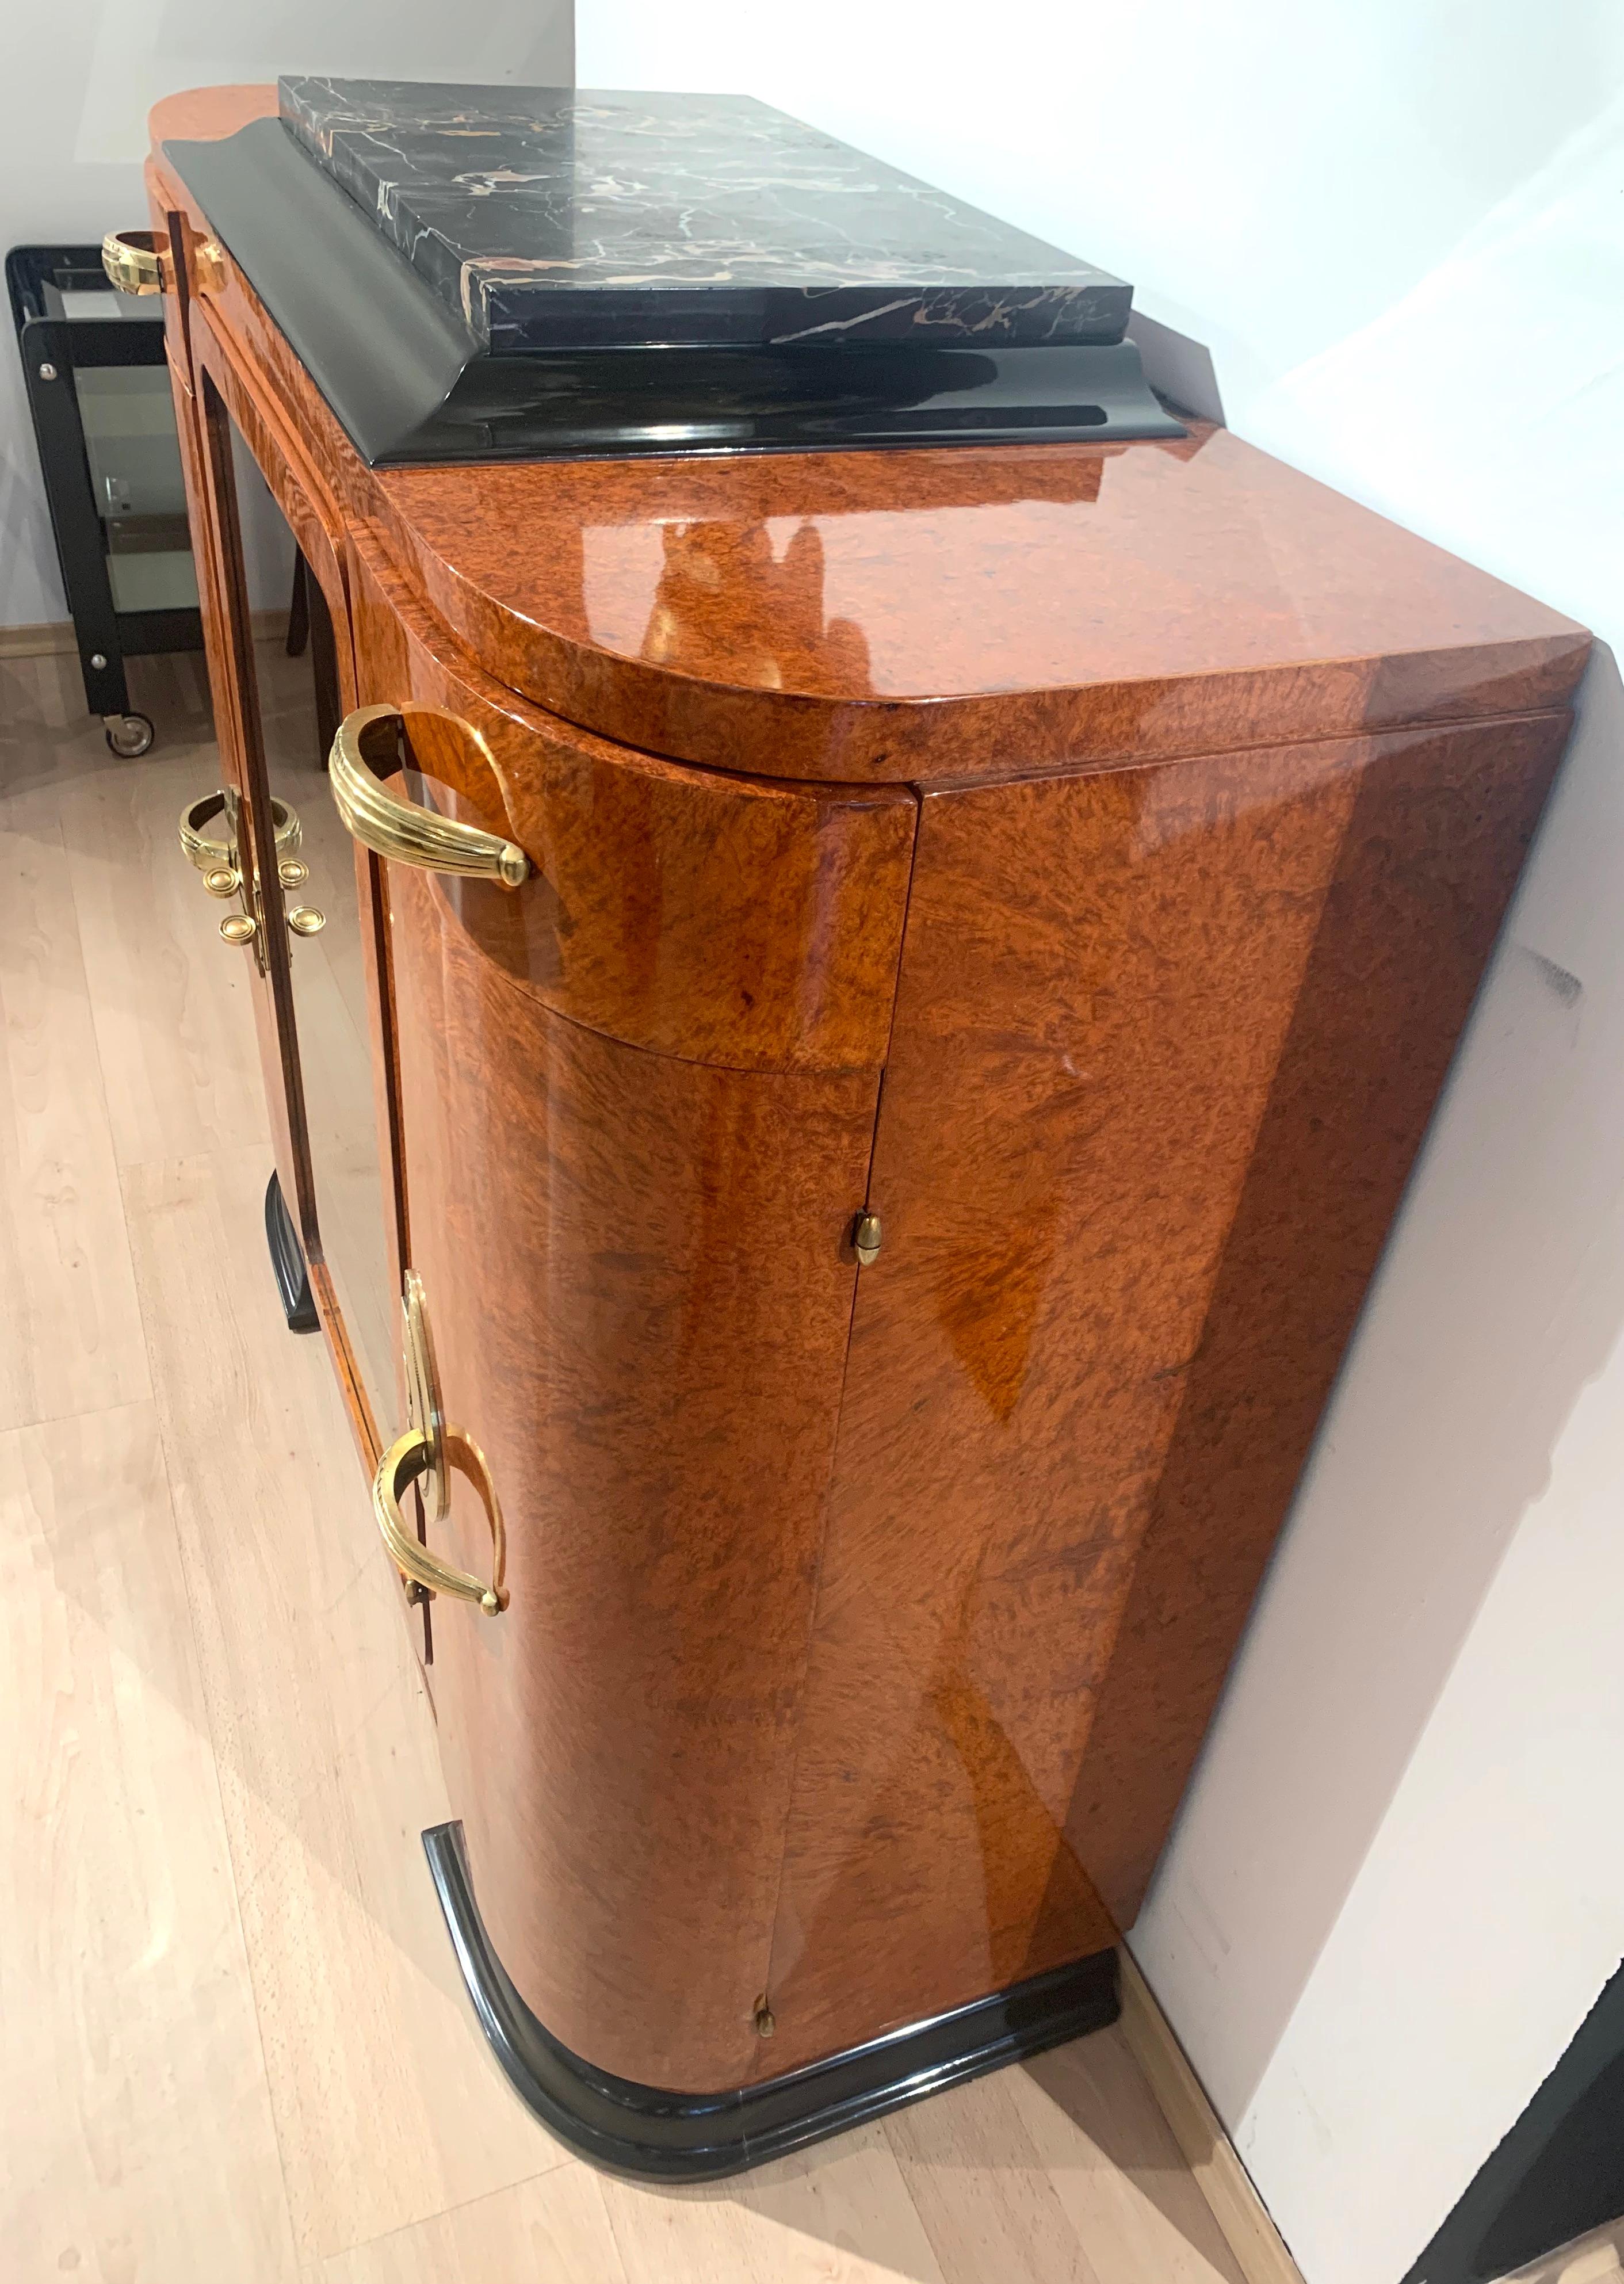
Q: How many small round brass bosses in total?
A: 4